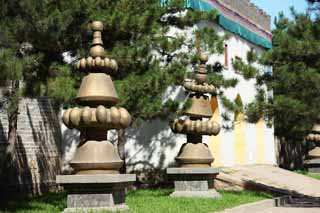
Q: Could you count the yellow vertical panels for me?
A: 3